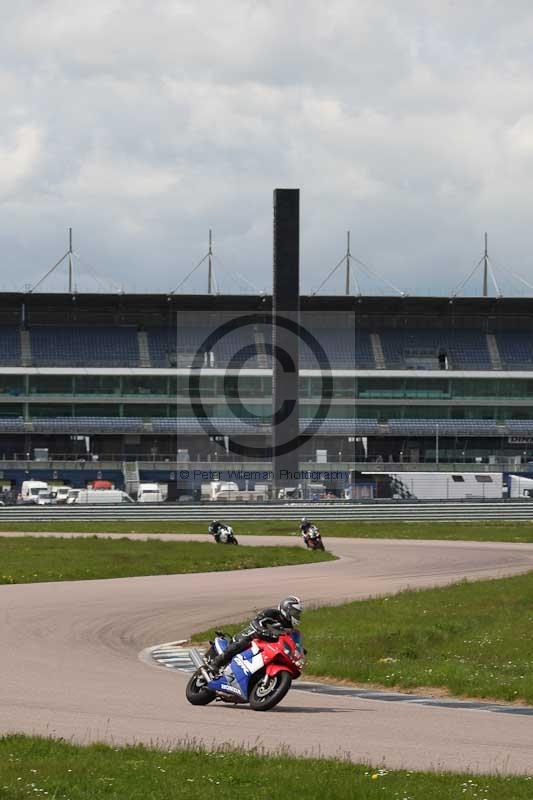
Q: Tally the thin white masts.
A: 4